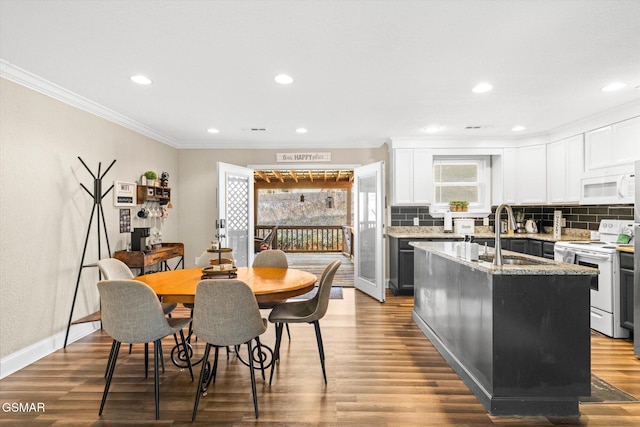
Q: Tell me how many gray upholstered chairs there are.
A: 6